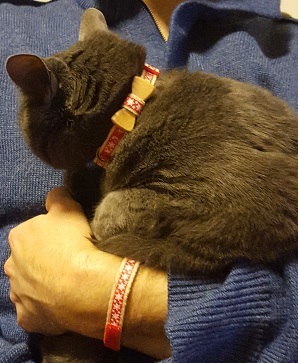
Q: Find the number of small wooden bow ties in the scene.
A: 1